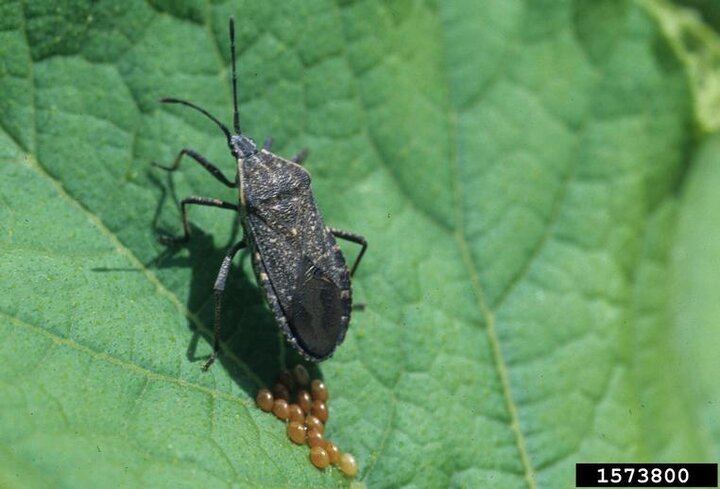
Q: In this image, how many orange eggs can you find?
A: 15